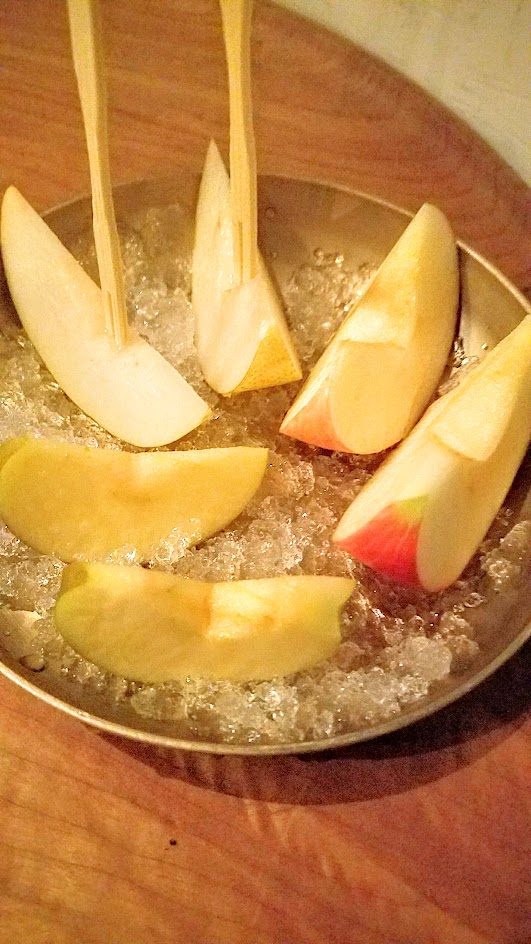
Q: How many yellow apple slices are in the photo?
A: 2